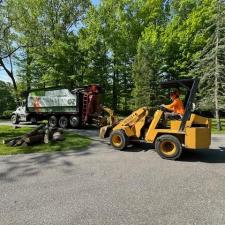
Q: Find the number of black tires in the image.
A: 6